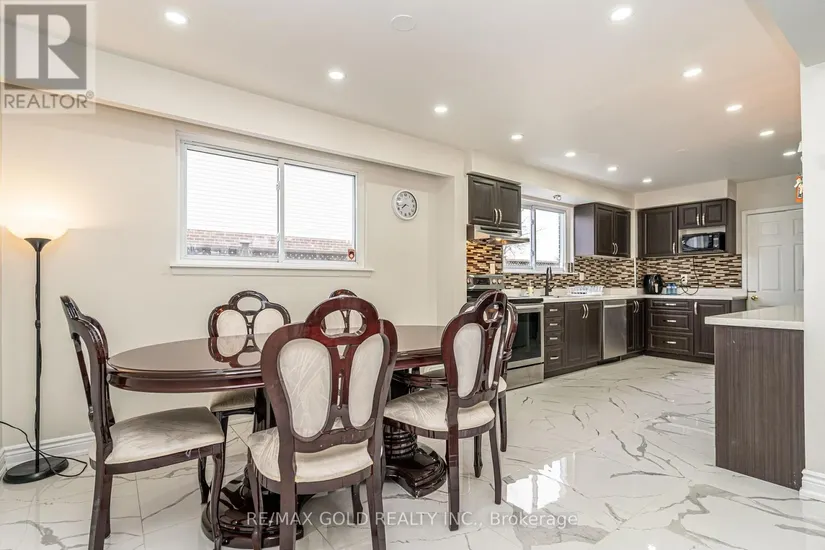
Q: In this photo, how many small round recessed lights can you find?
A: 12